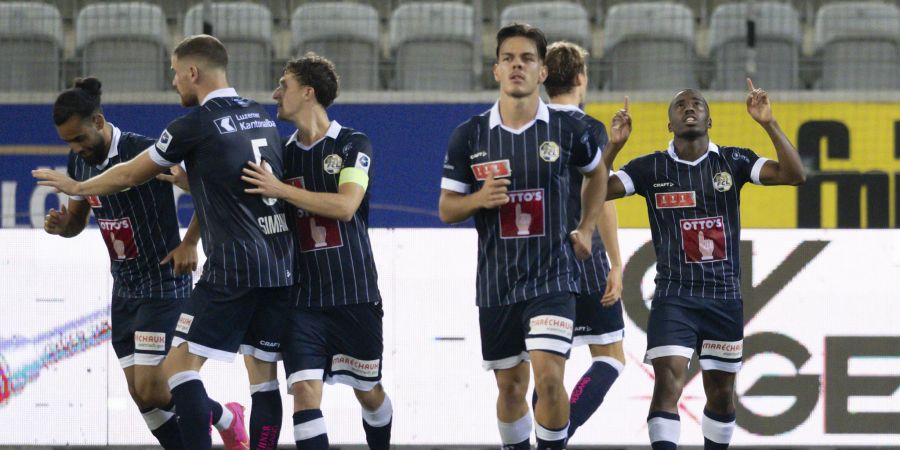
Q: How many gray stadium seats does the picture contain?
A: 9